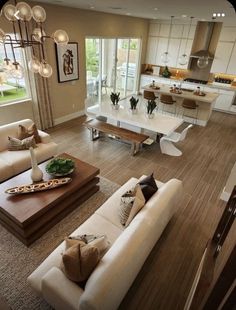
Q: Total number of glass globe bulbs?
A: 13